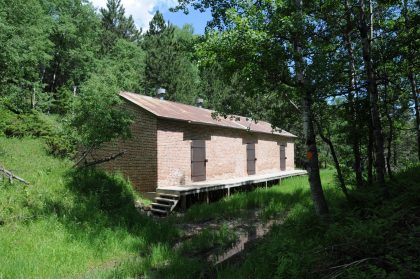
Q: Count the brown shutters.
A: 3